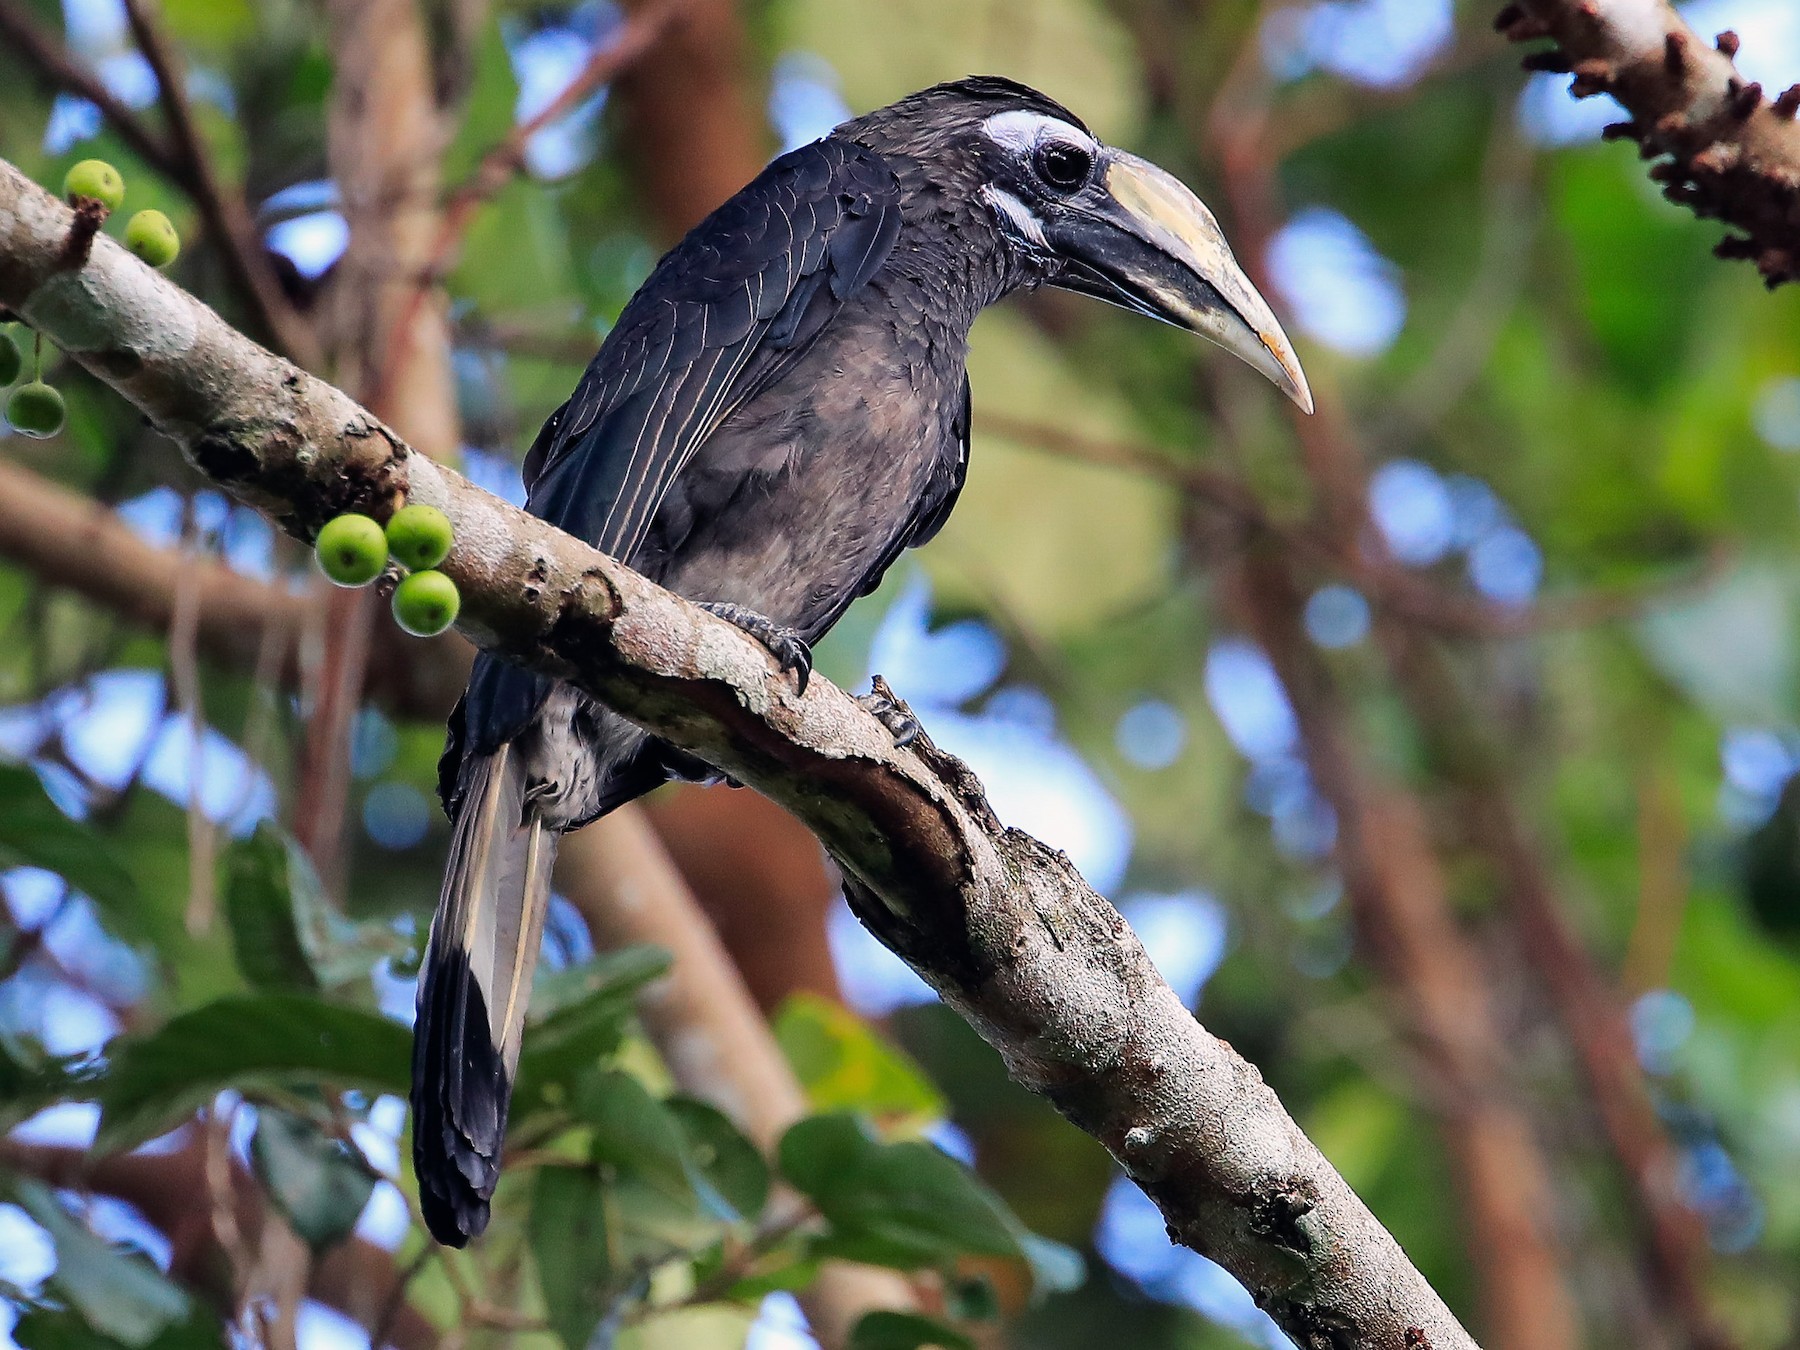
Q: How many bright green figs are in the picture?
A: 5